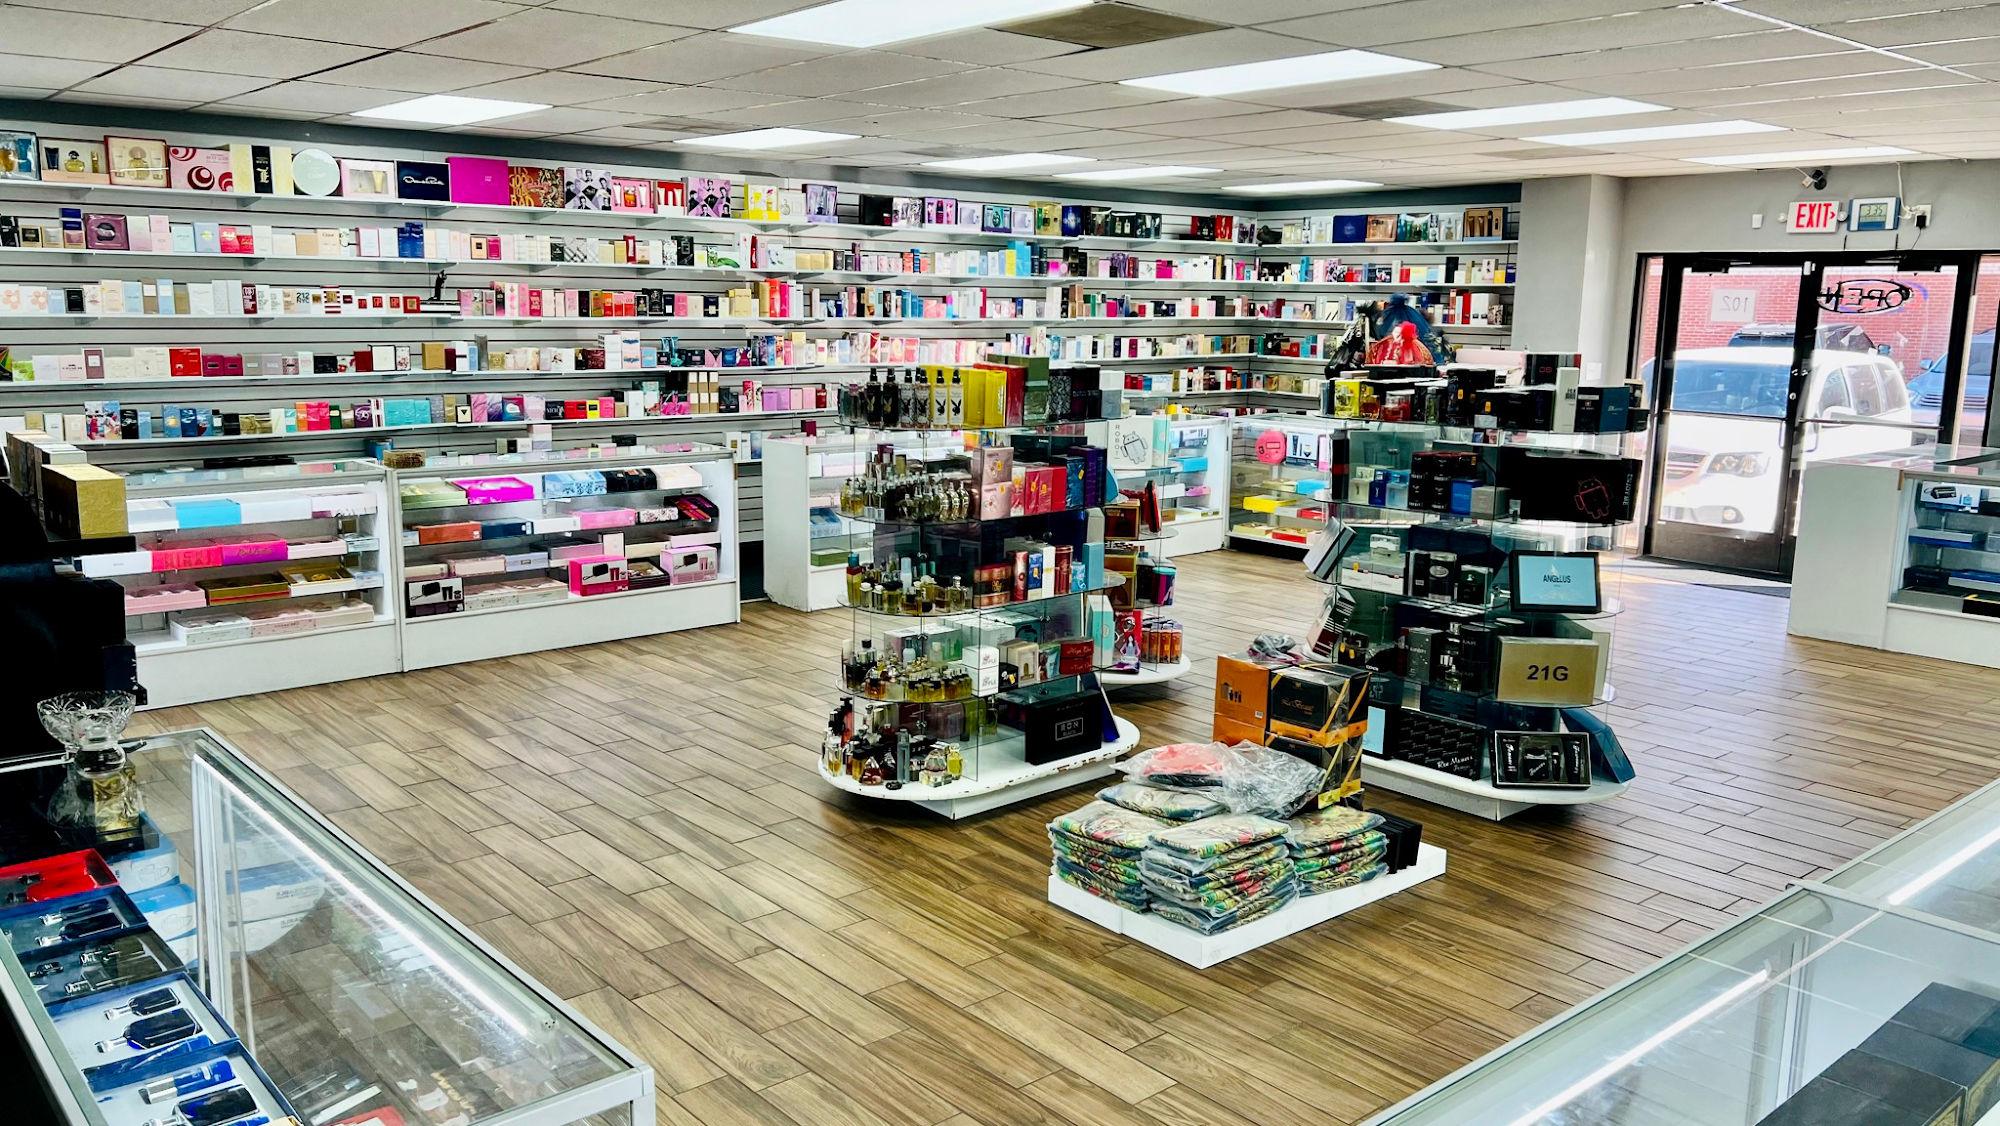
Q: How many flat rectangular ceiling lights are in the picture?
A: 10